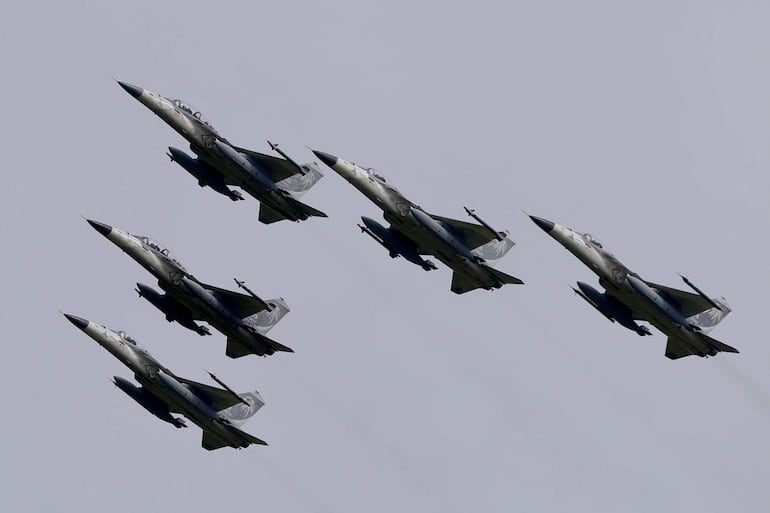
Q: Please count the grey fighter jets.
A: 5